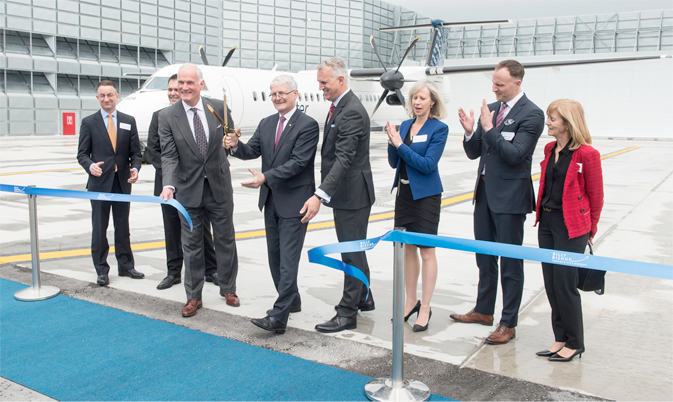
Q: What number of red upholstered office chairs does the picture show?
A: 0